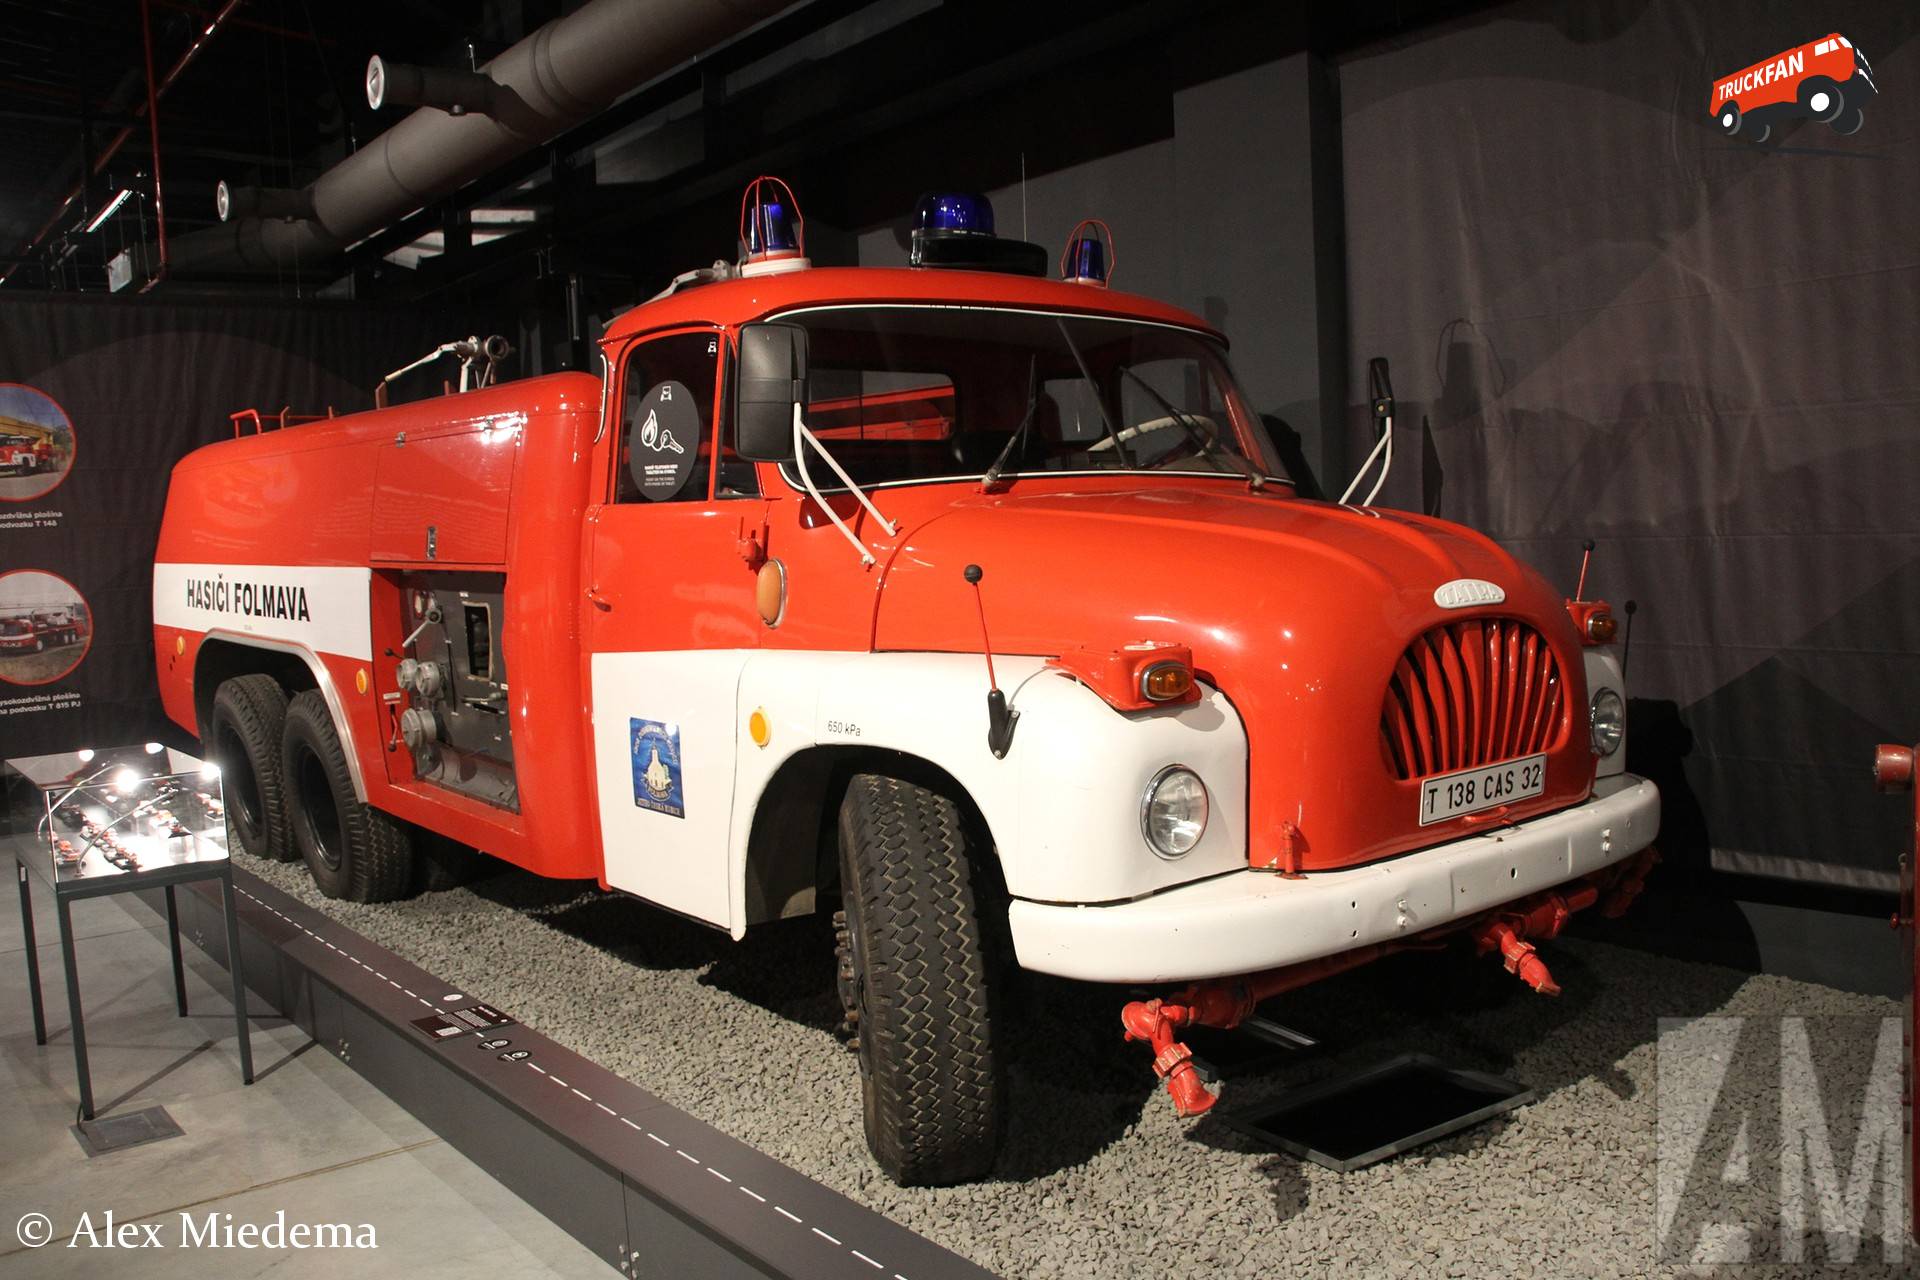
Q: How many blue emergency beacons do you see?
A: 3